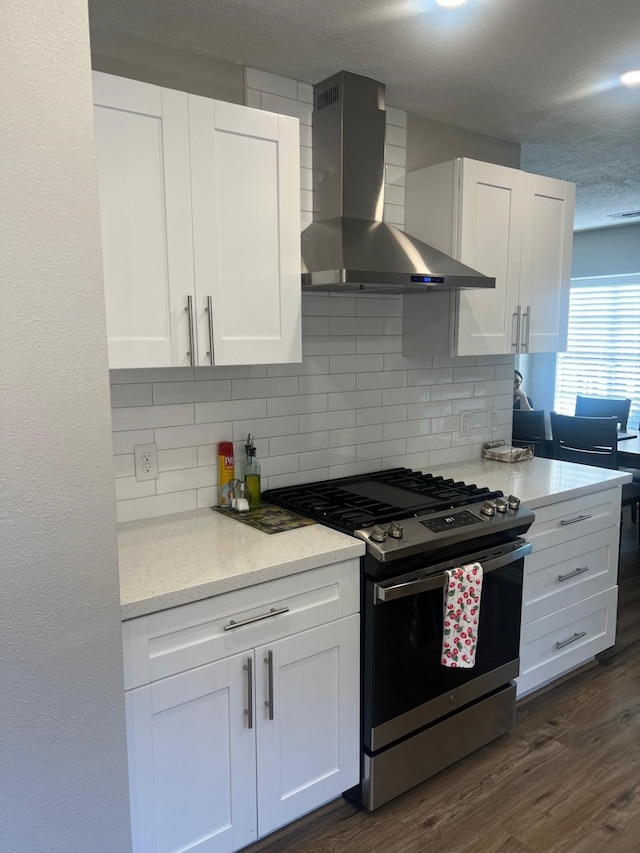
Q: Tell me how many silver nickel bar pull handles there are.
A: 10